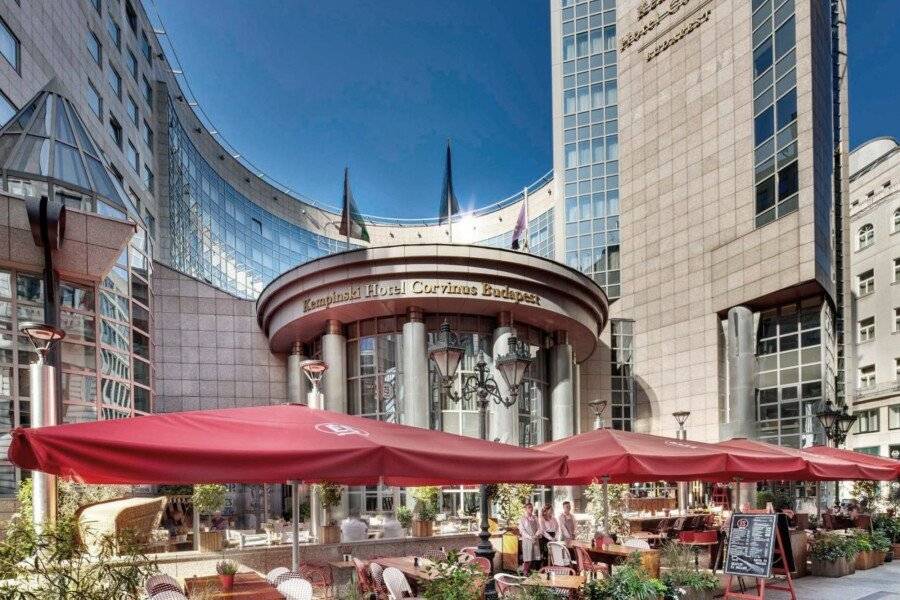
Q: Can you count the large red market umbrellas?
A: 4